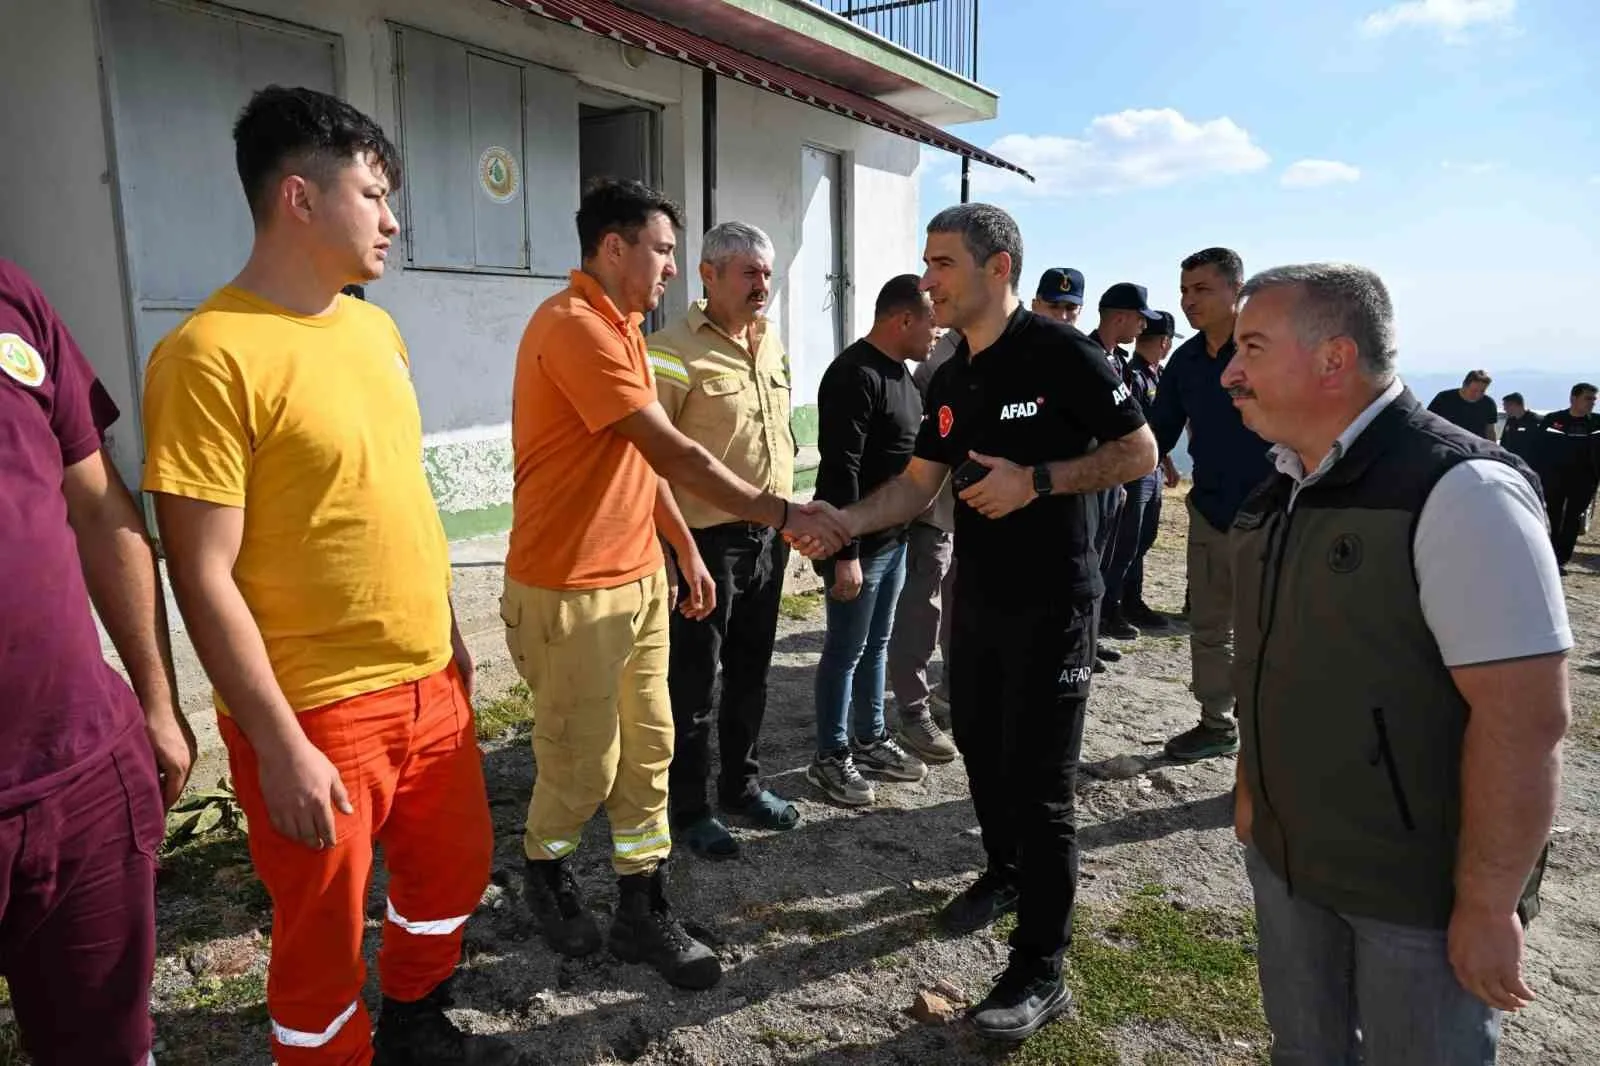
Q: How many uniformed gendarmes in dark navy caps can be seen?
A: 3